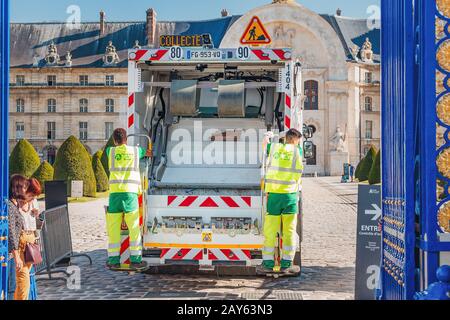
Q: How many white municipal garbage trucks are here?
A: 1